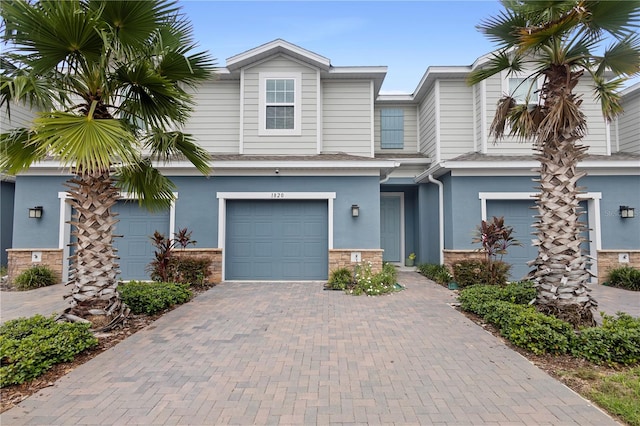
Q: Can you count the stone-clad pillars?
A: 5